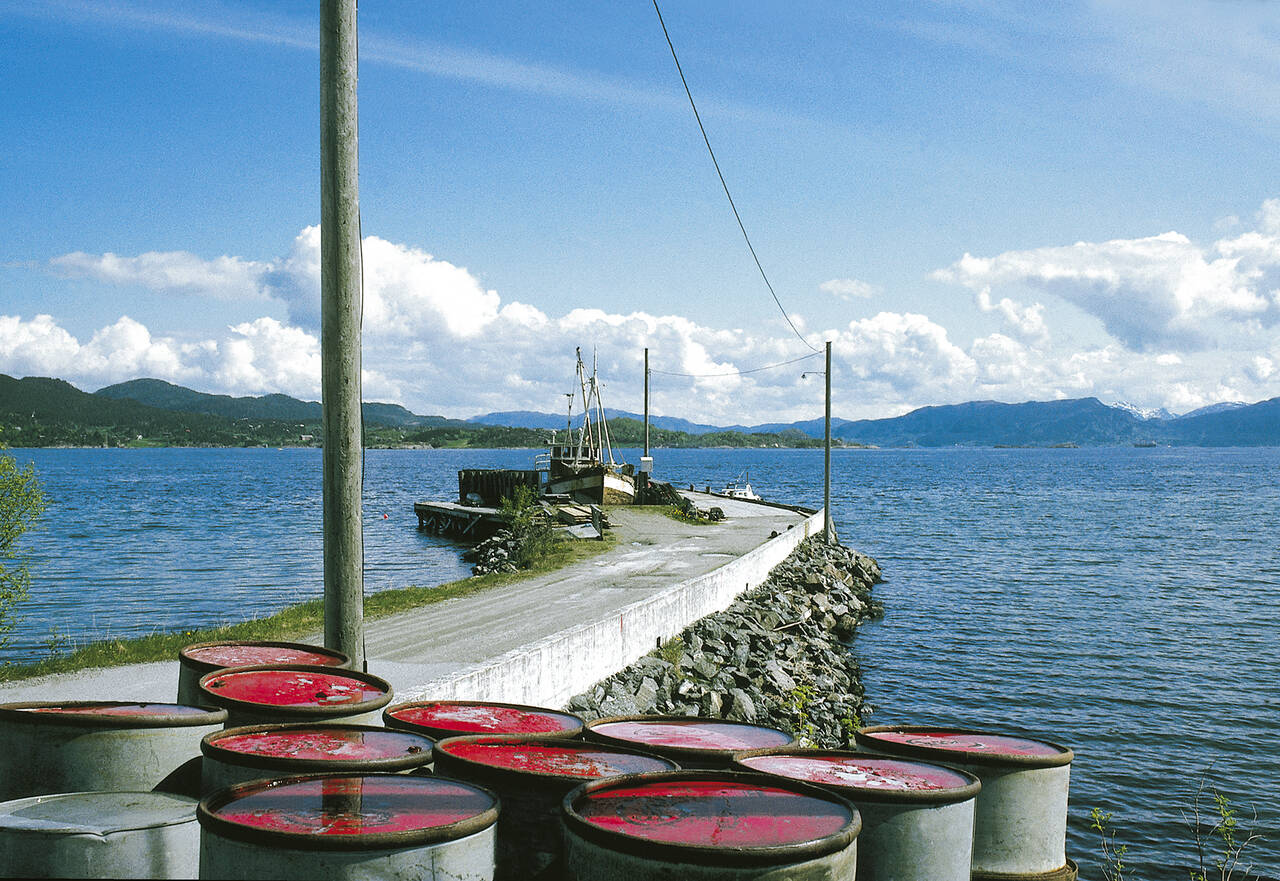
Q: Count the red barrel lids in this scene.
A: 11